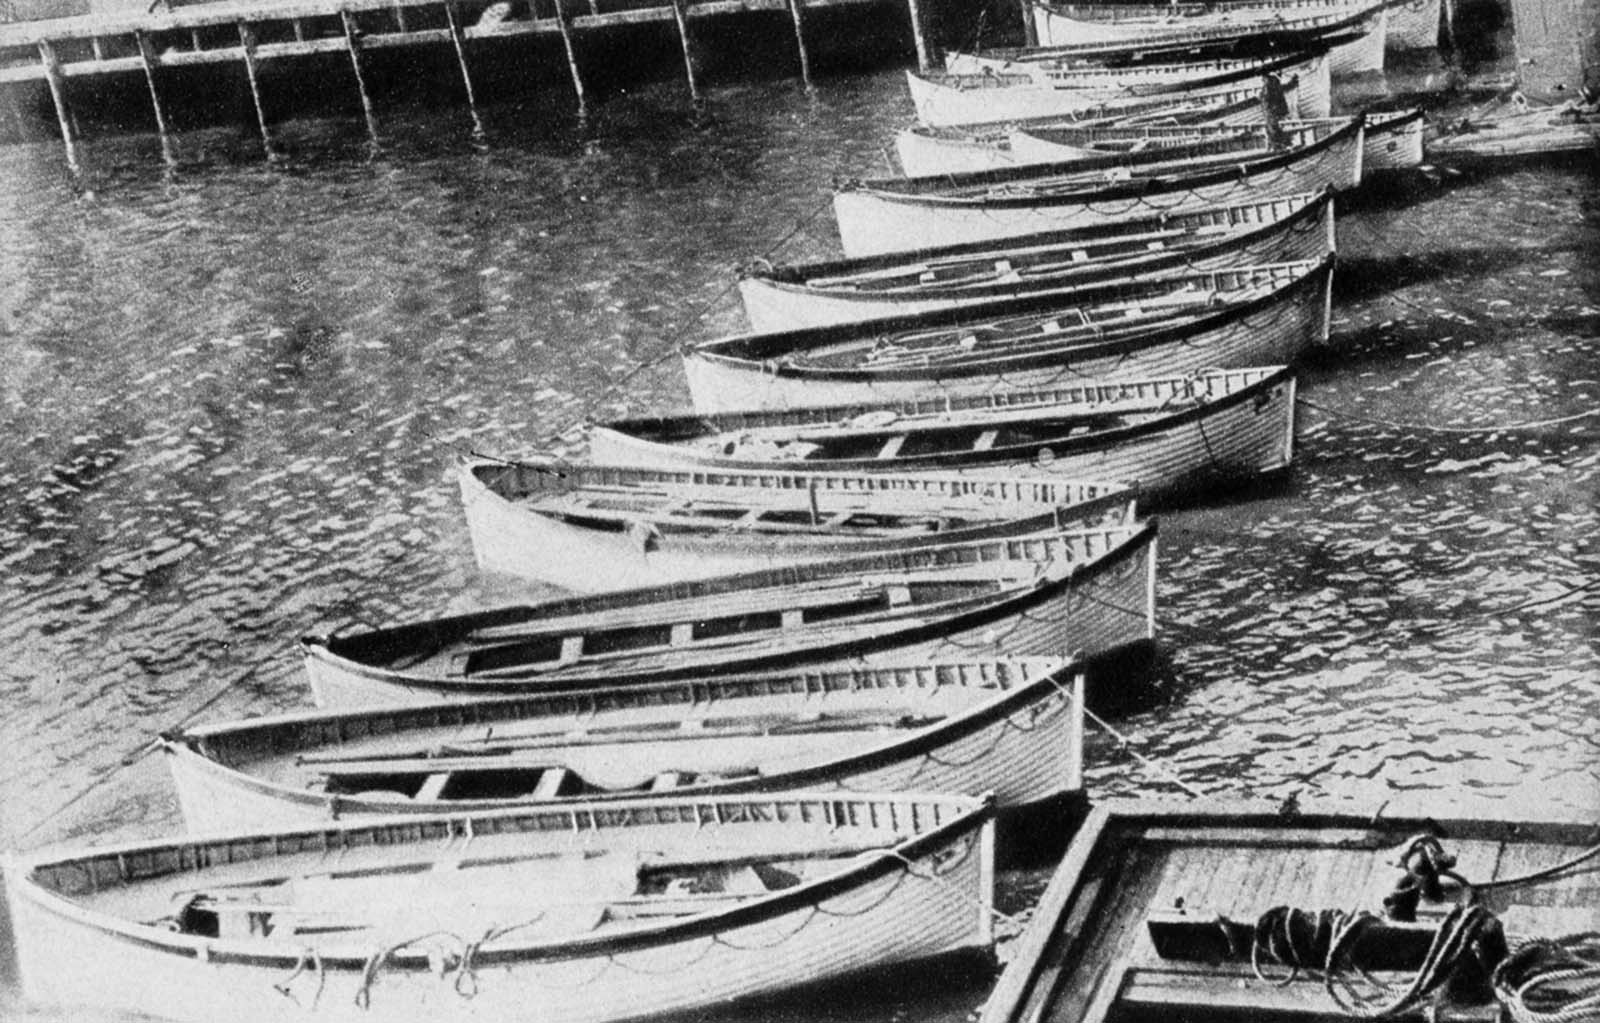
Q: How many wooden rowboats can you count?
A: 13